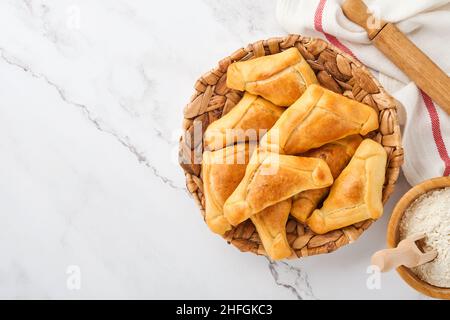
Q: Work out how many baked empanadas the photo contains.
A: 8